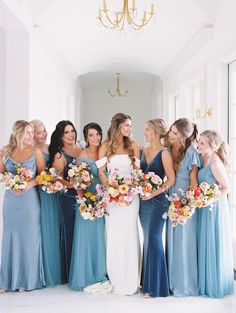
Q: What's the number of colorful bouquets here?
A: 8